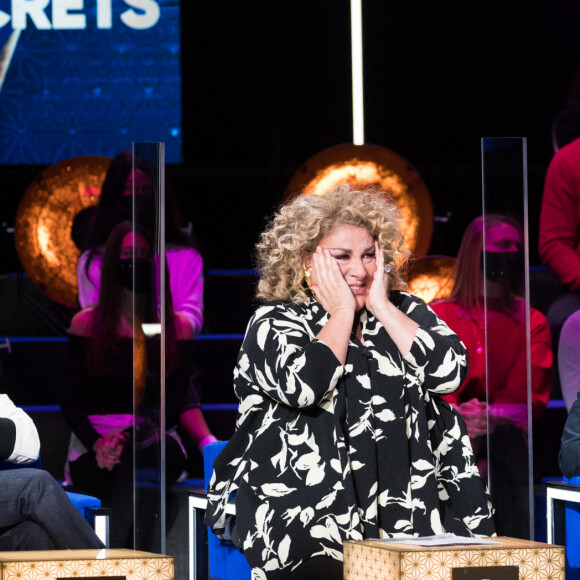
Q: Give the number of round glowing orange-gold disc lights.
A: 3